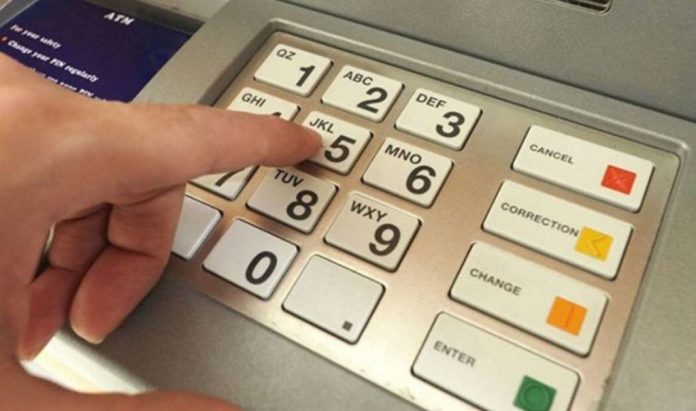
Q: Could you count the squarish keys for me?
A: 12